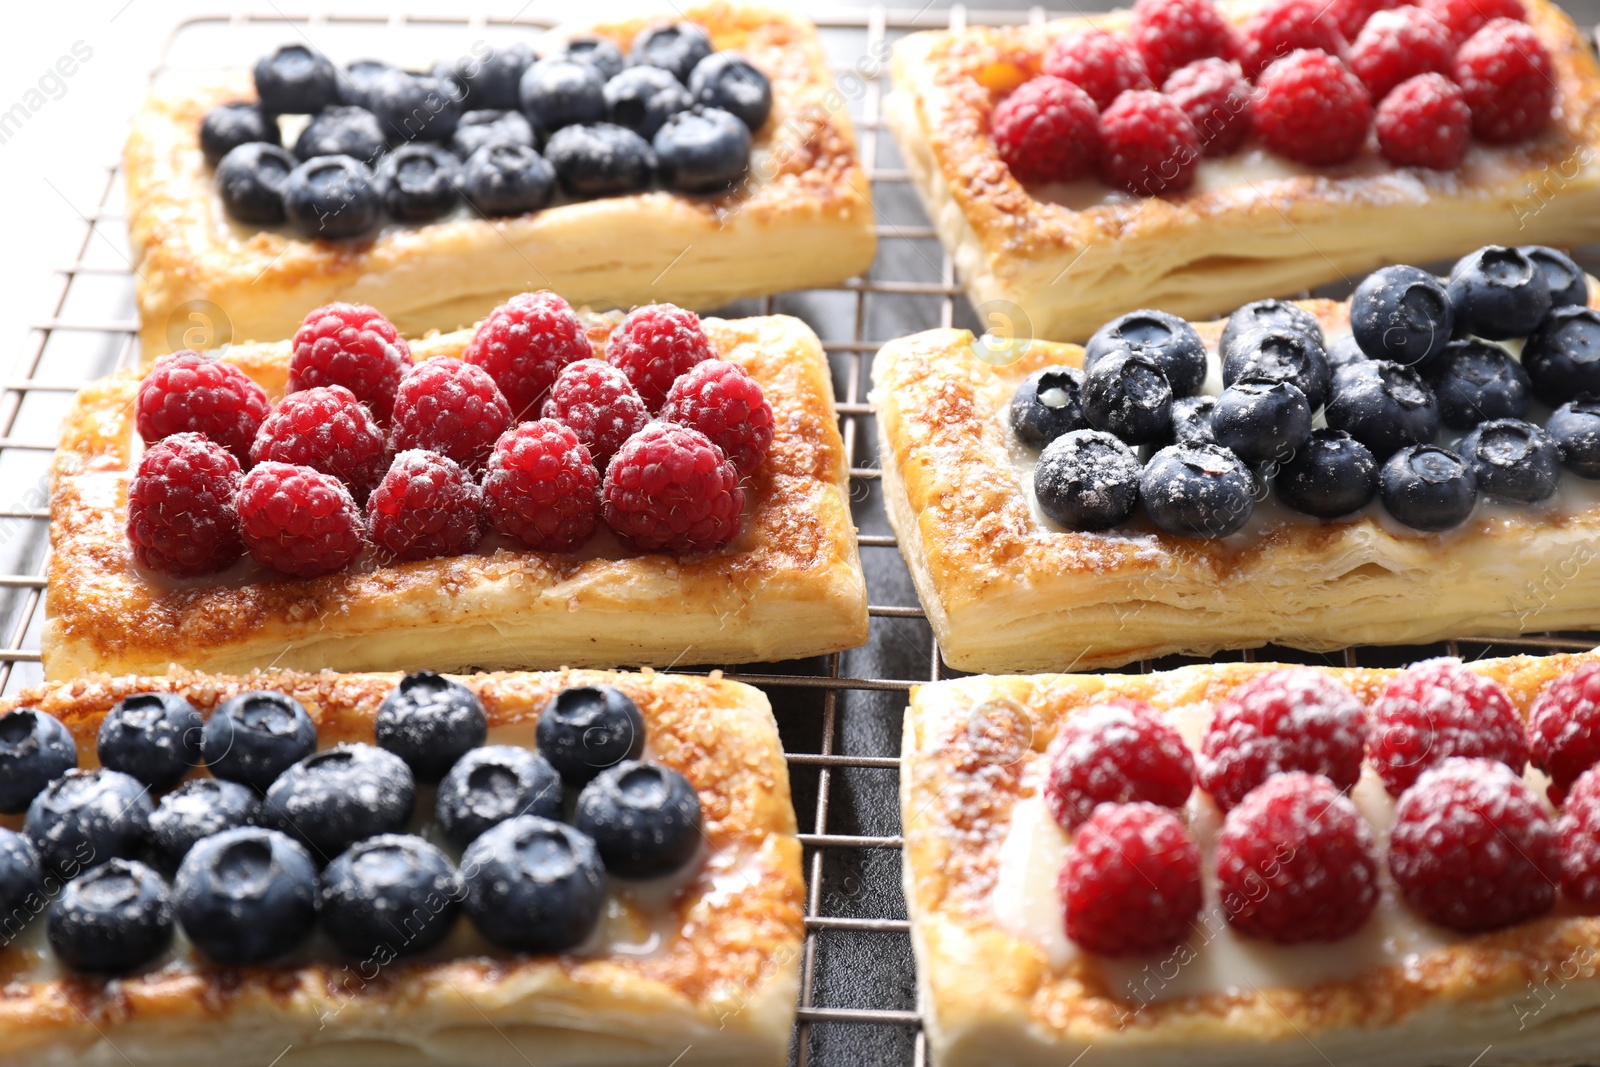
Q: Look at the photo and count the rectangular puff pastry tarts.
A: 6